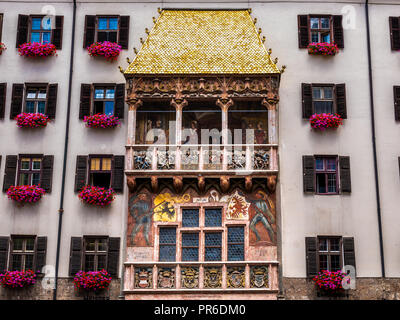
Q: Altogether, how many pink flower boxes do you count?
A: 11